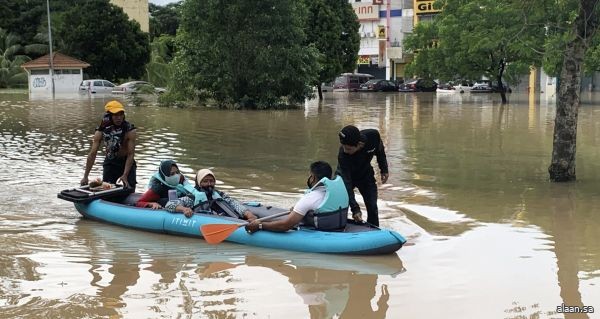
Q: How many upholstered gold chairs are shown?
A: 0